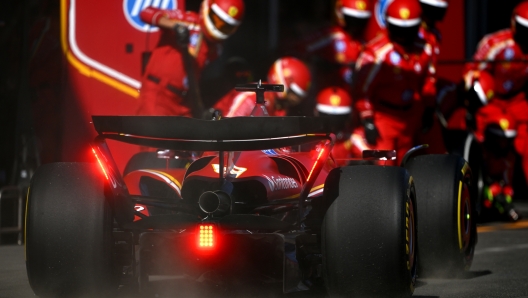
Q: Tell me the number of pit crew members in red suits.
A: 9